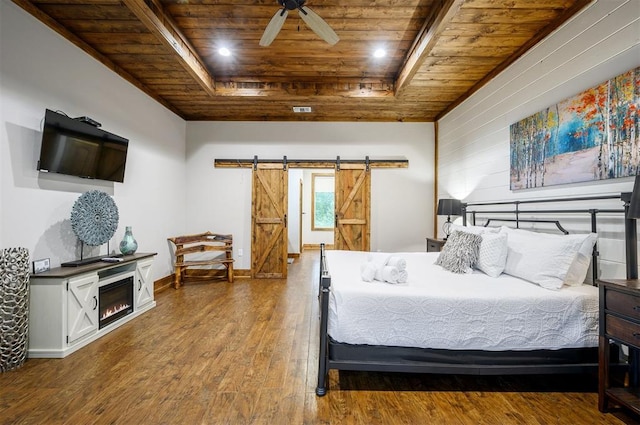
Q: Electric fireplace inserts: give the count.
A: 1